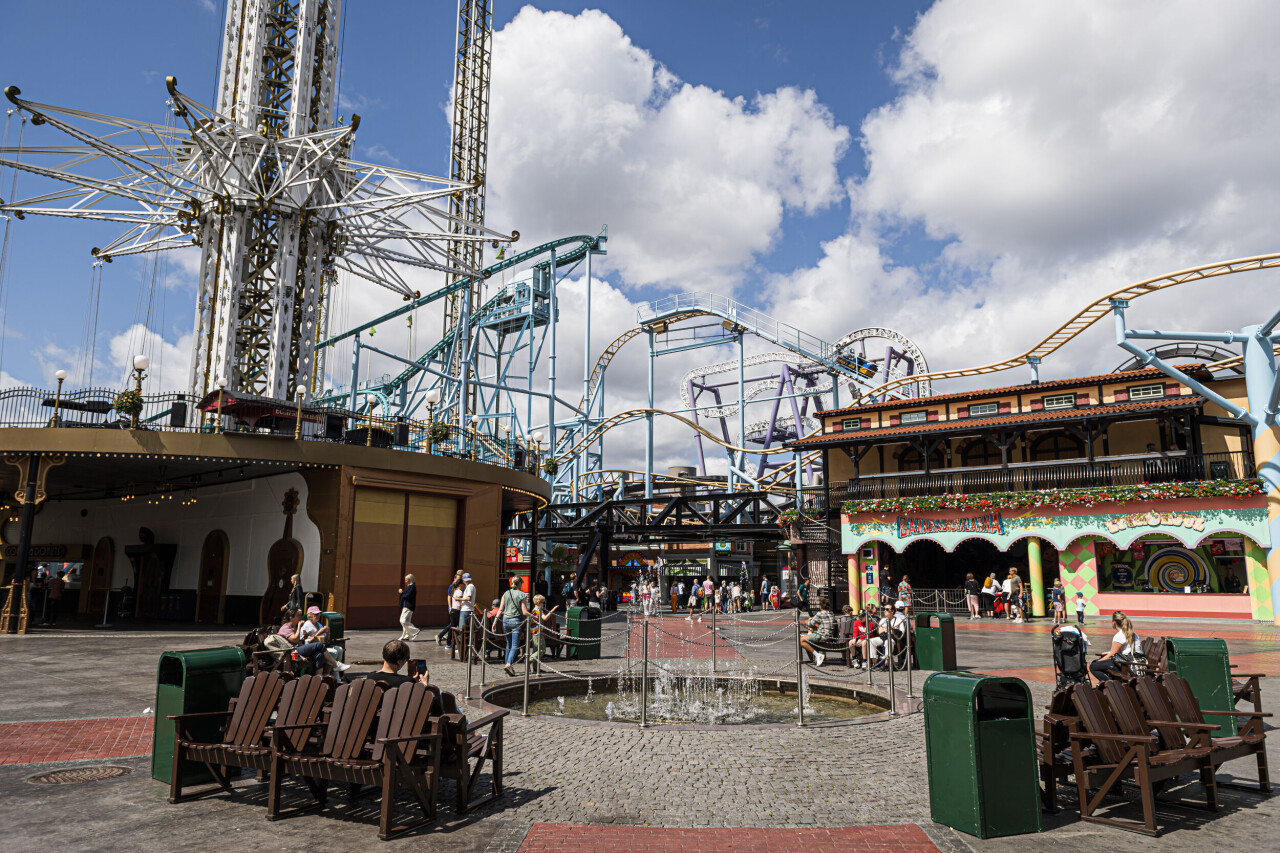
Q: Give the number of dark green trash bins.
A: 6